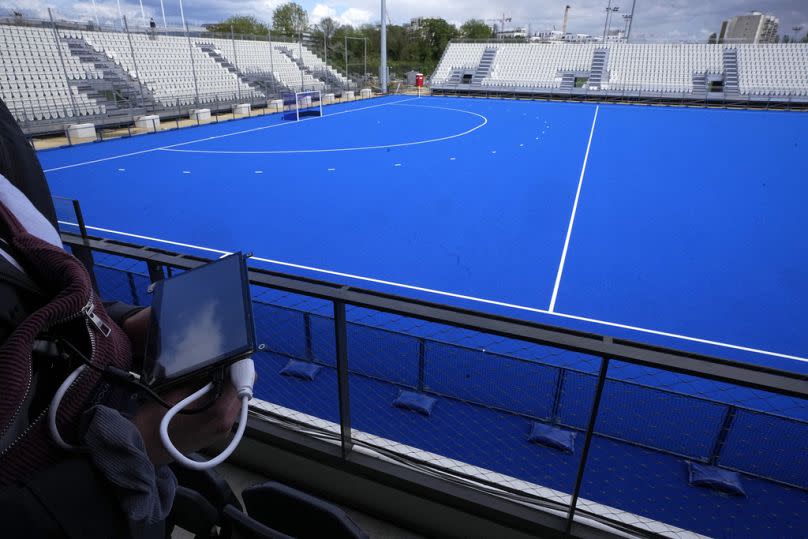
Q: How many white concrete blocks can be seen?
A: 9